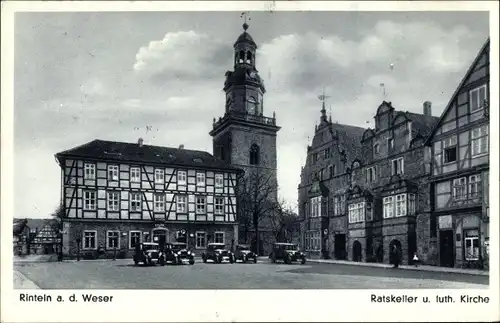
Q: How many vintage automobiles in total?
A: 5